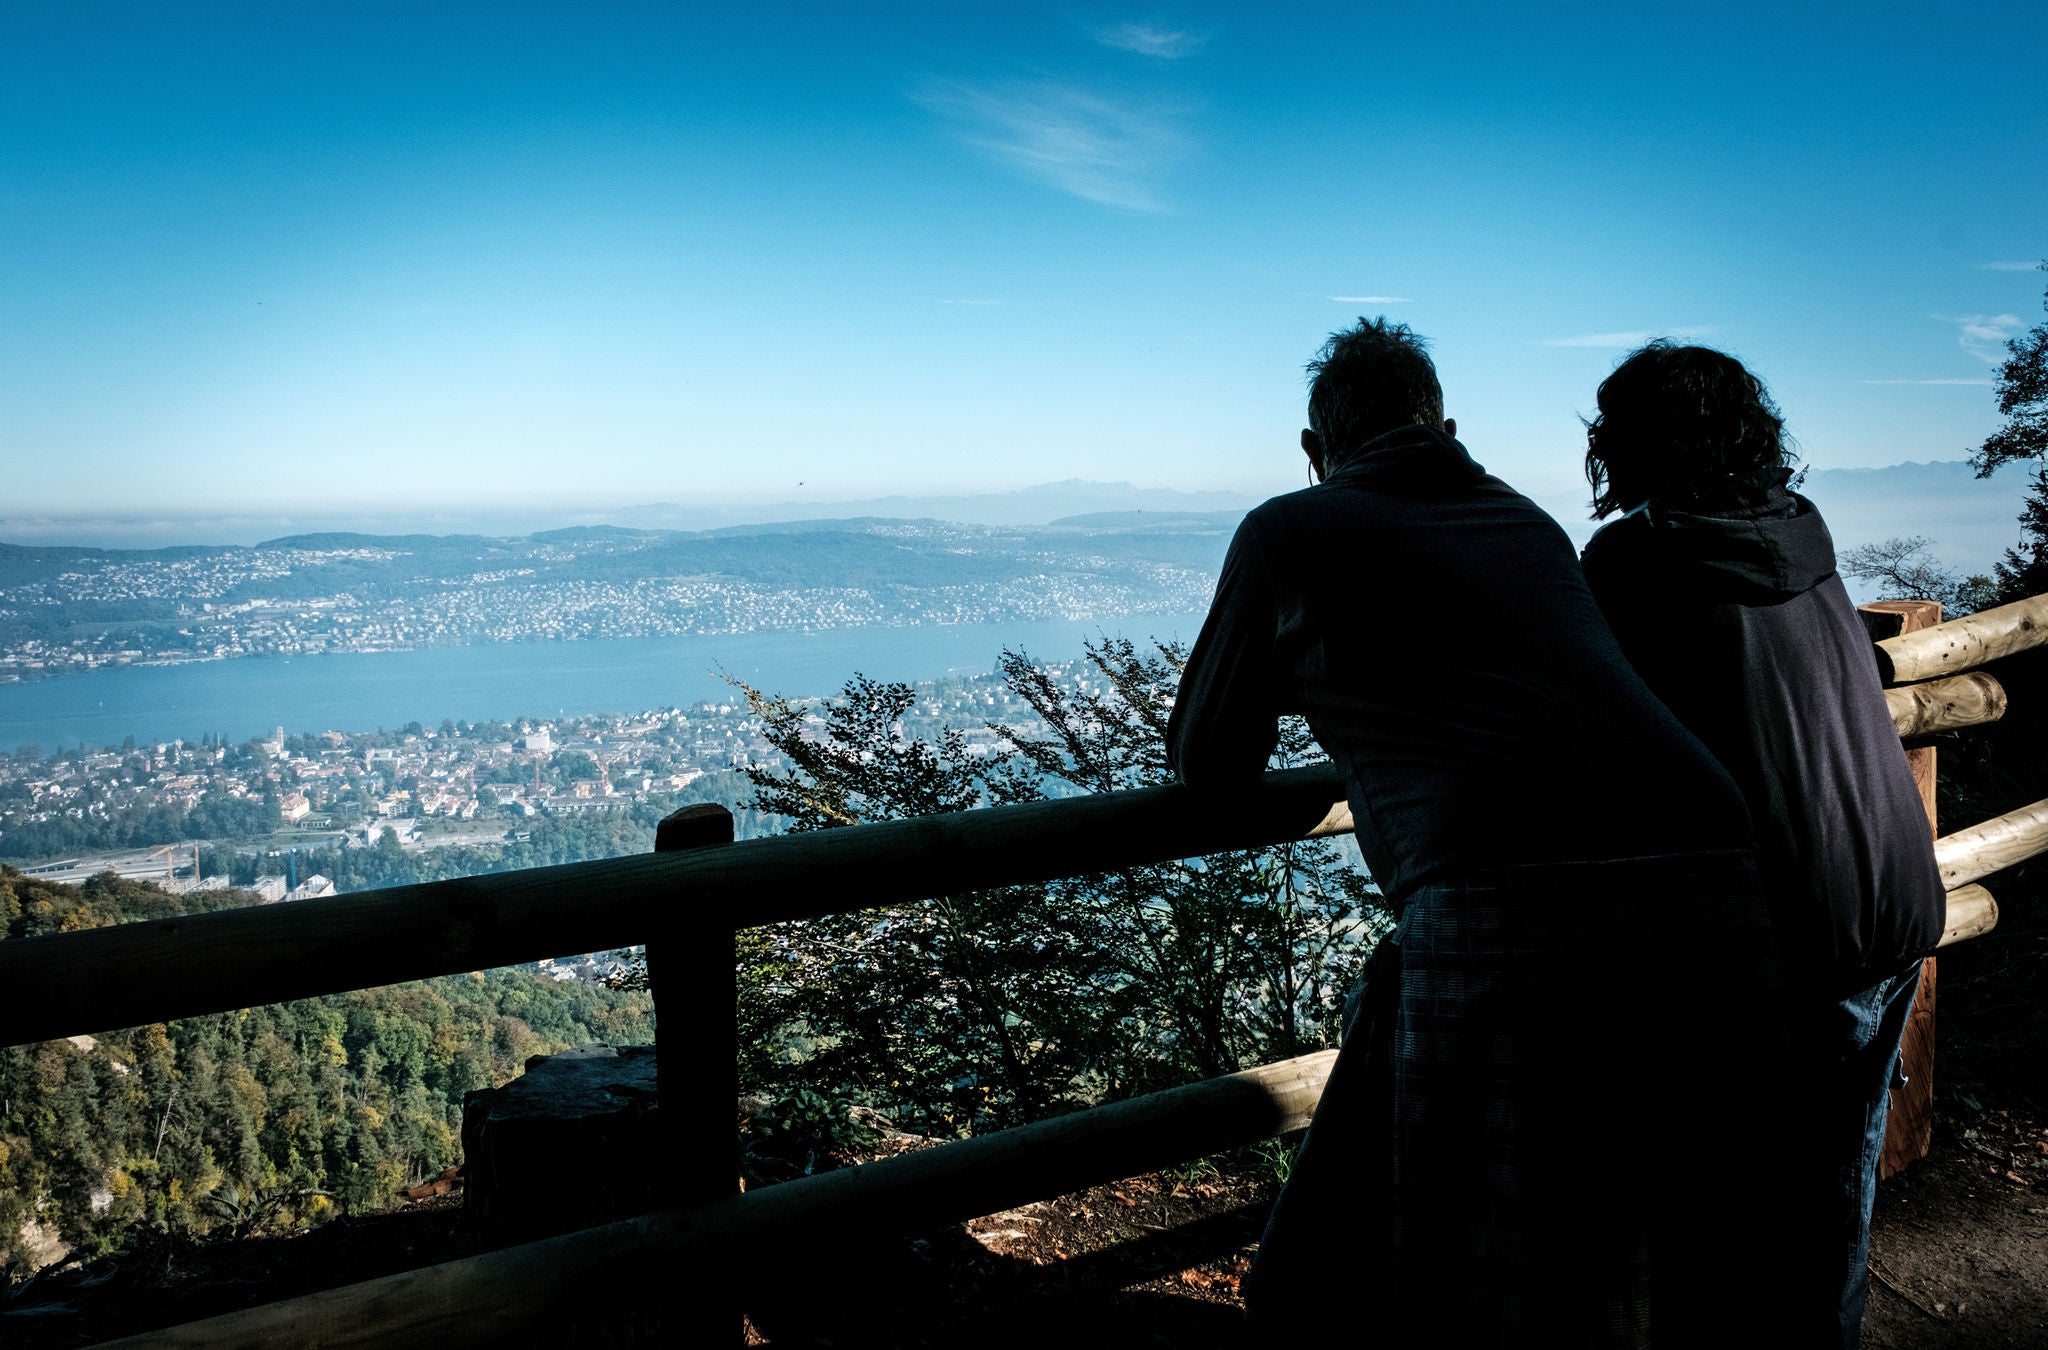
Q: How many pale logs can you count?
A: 4